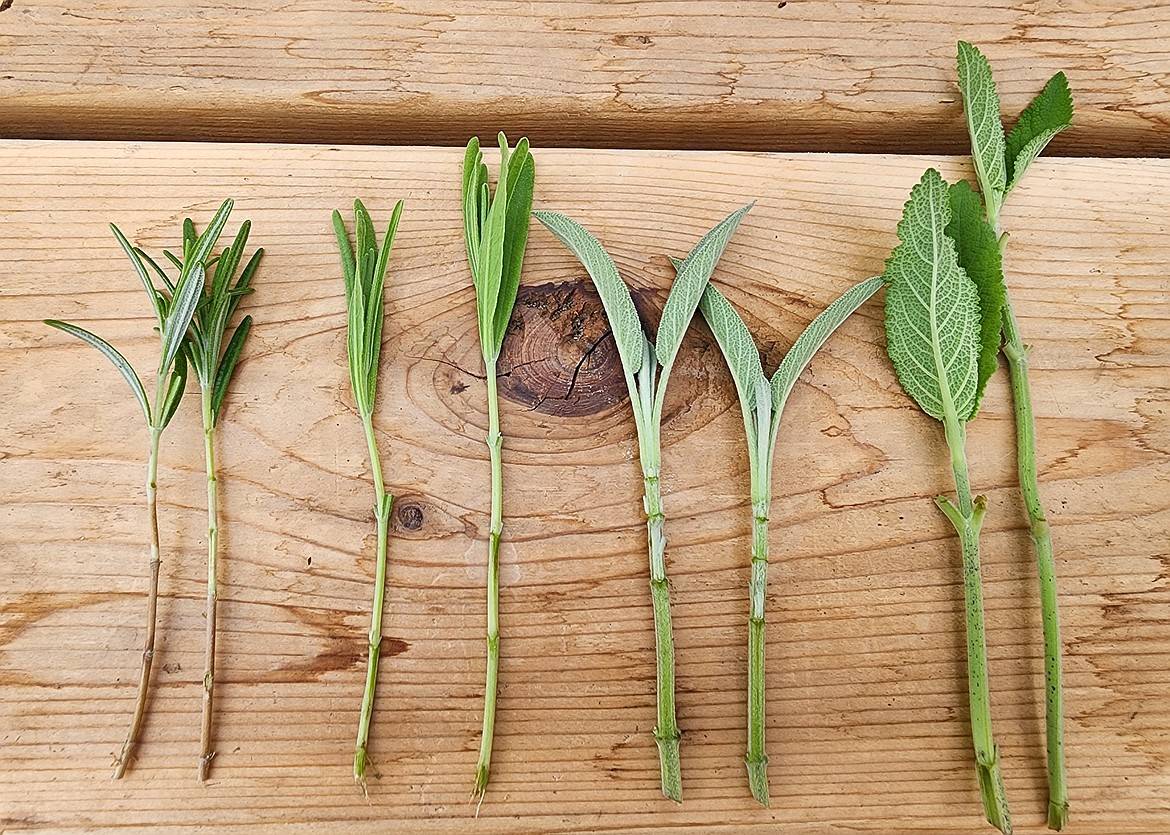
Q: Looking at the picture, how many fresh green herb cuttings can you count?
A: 8